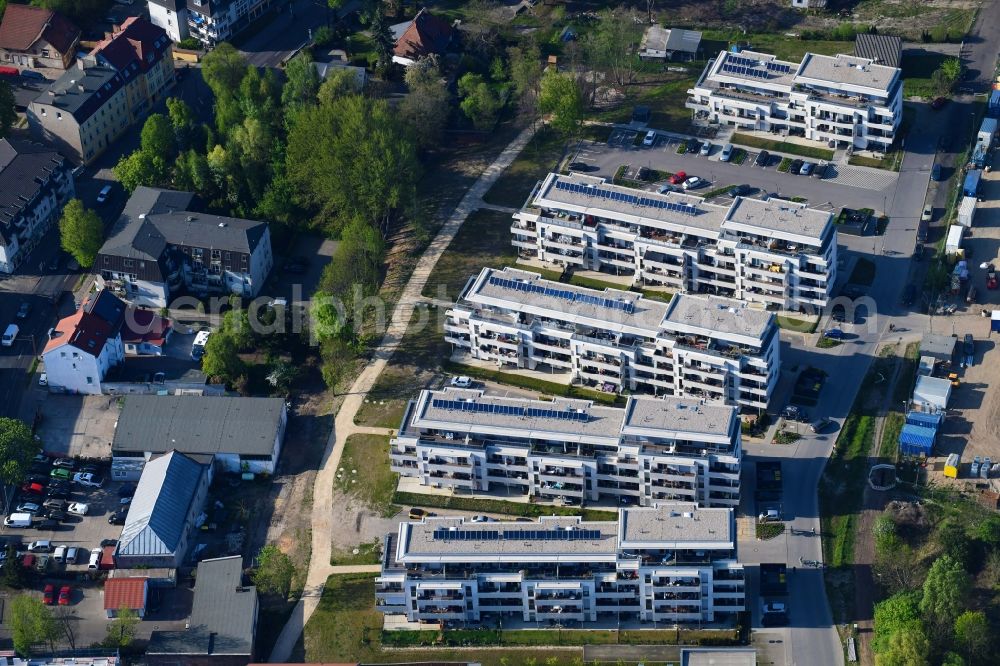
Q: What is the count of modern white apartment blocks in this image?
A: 5